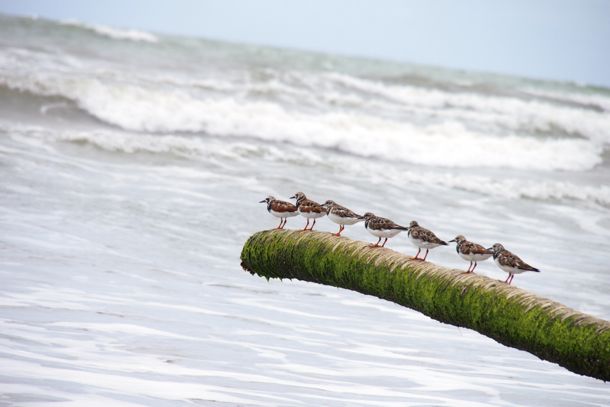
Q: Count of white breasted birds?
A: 7